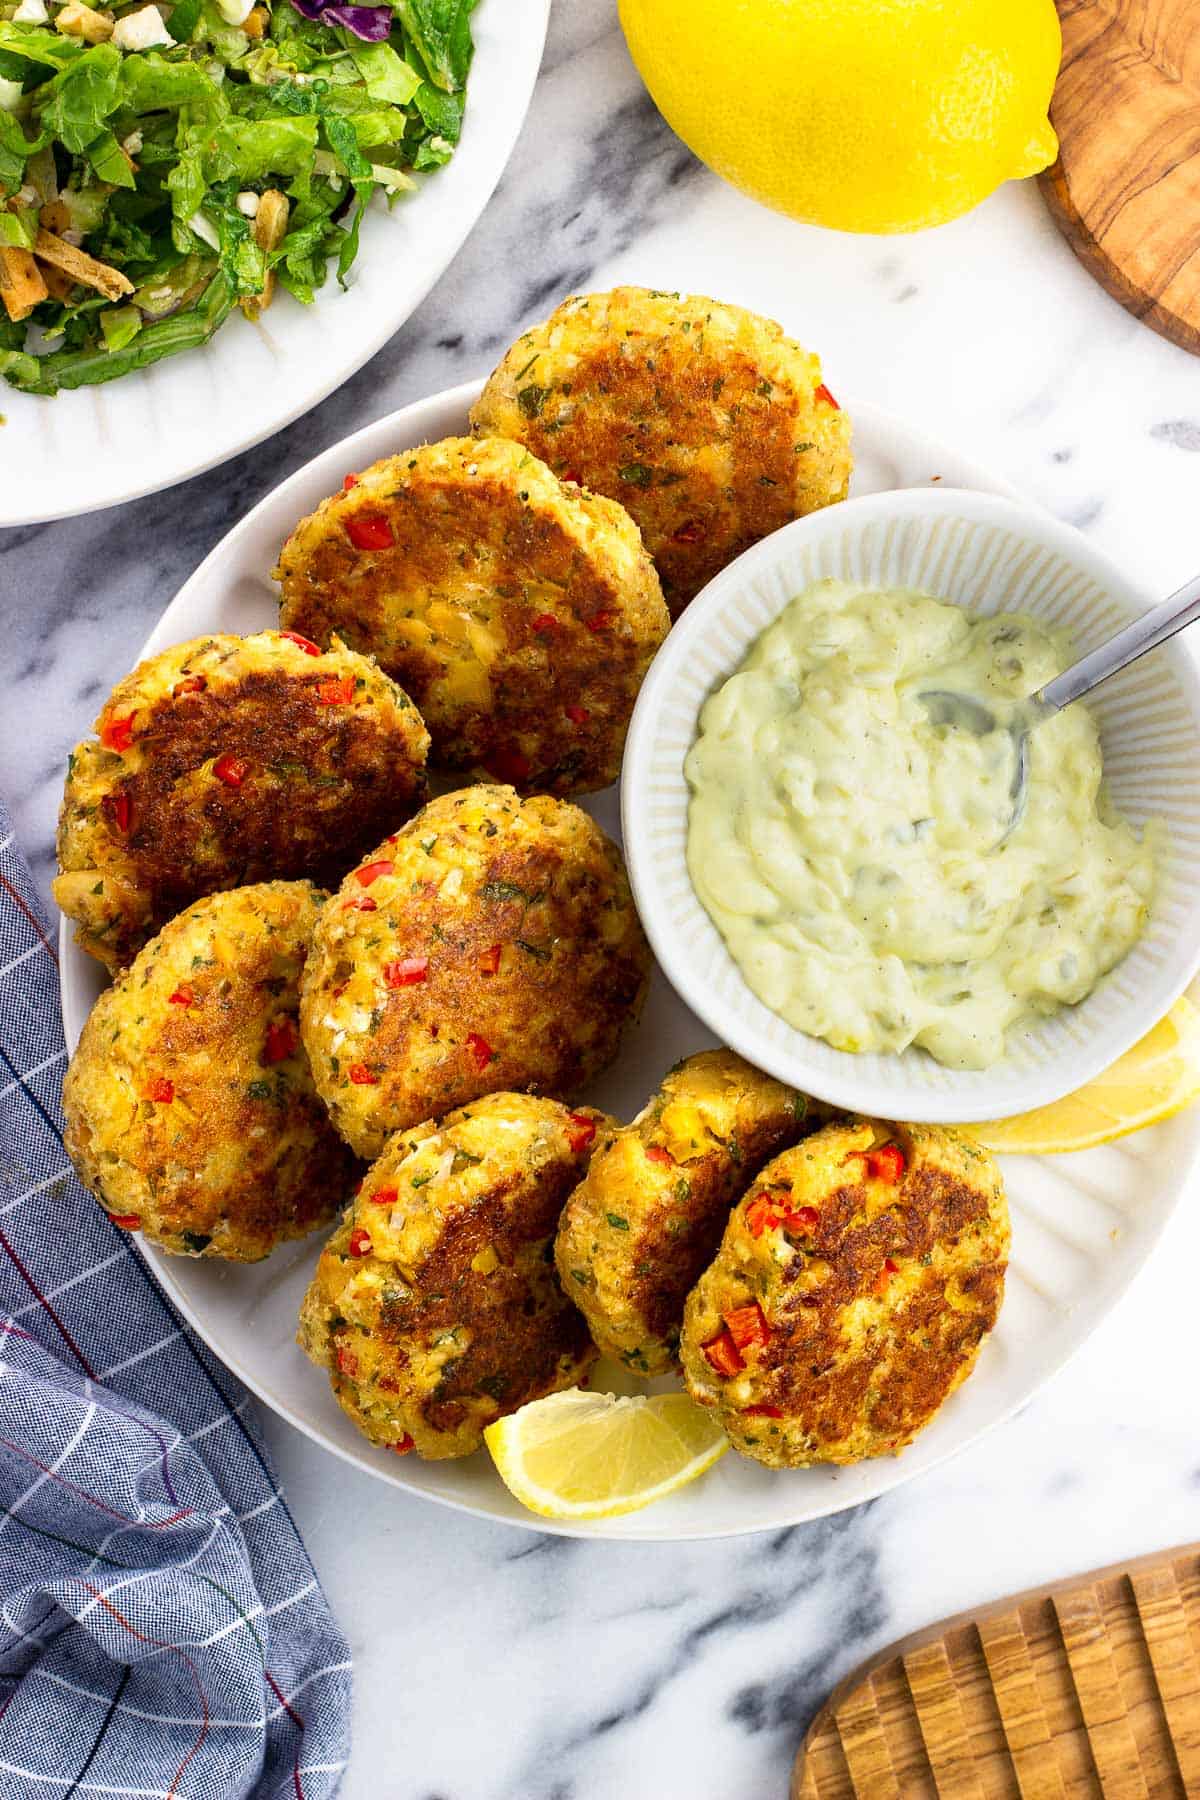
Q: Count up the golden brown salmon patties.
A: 8